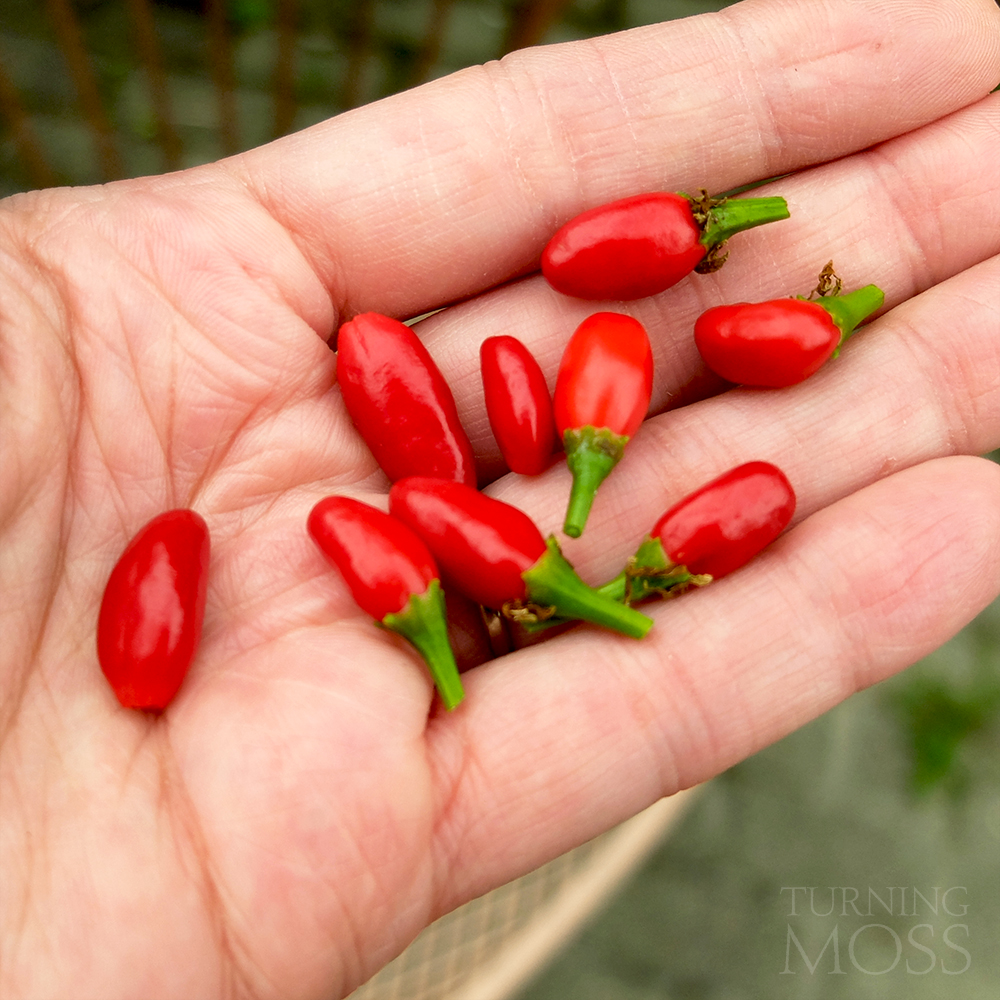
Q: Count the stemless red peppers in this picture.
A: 3